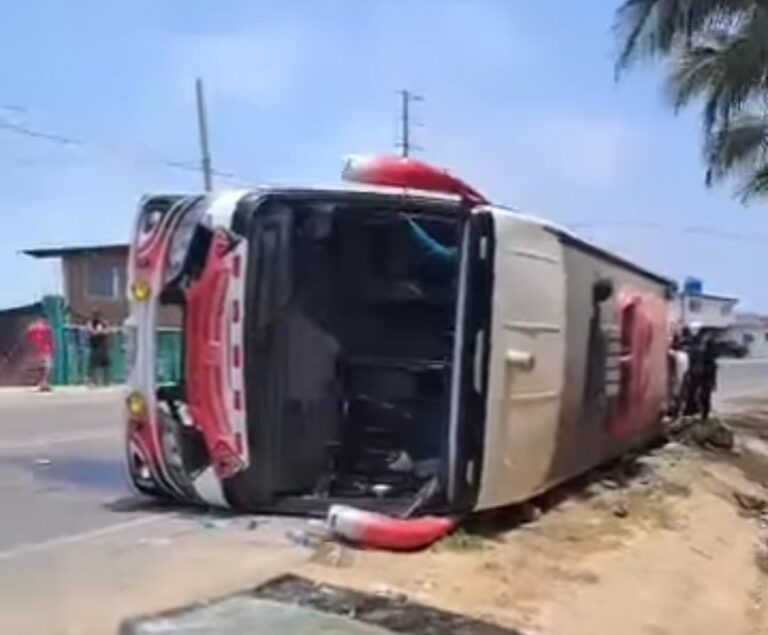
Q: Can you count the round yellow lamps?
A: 2